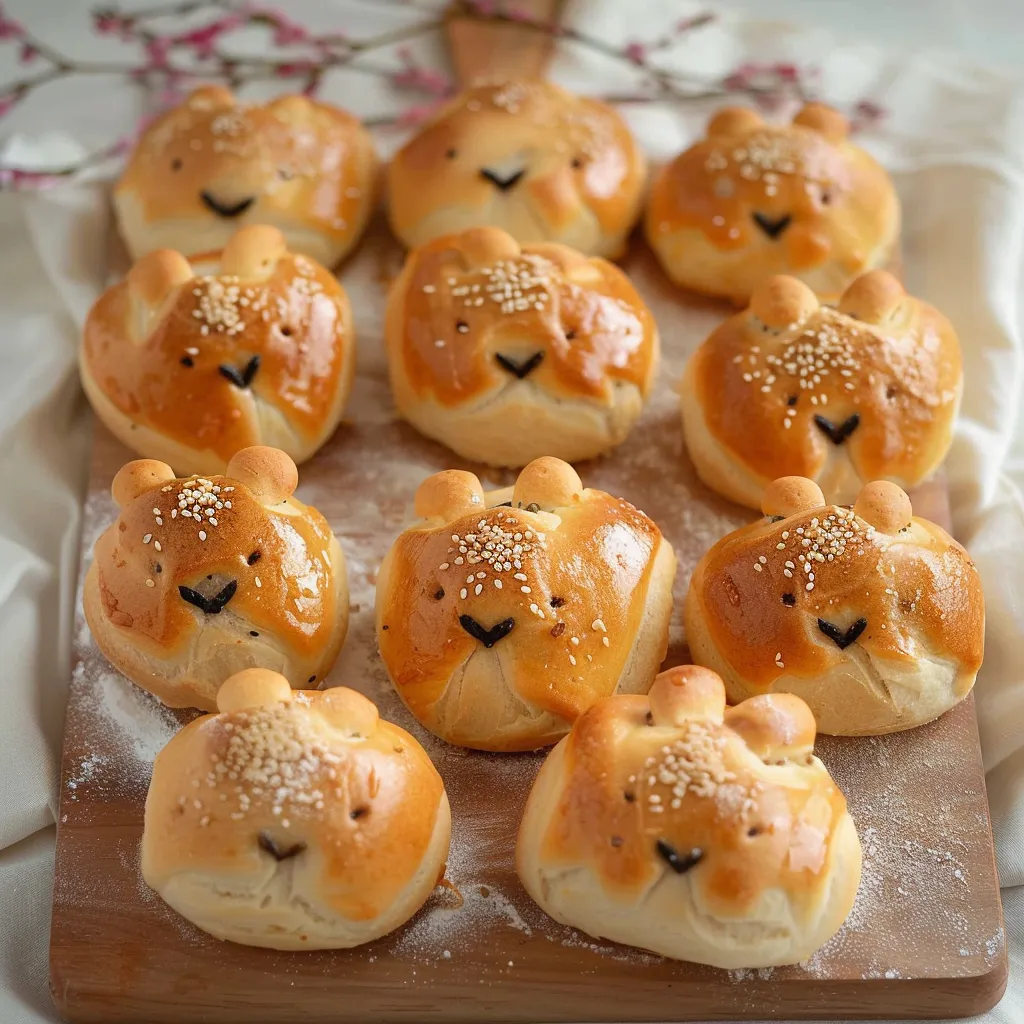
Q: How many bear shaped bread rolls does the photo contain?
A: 11